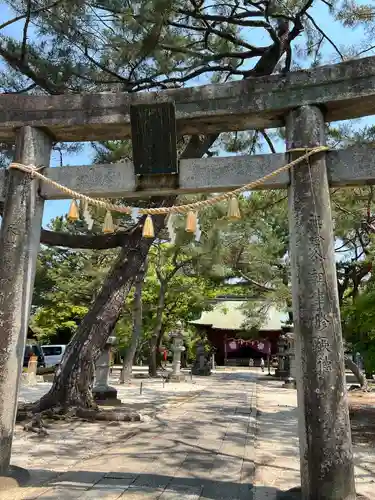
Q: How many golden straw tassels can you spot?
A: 5